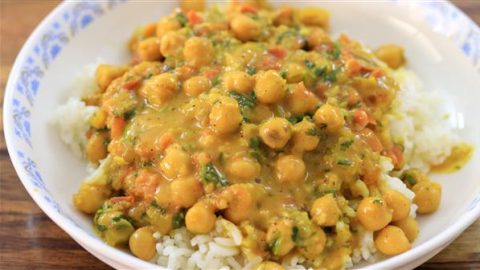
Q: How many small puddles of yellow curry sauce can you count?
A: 1